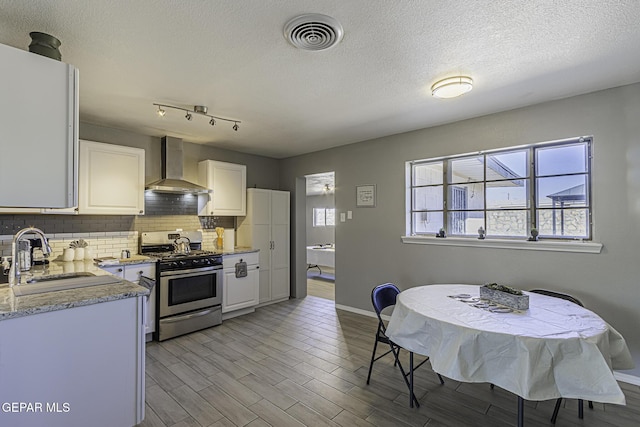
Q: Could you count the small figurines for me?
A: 3